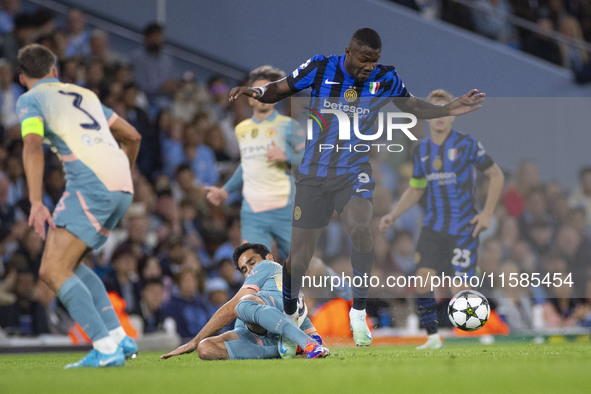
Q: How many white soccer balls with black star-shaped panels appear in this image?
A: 1